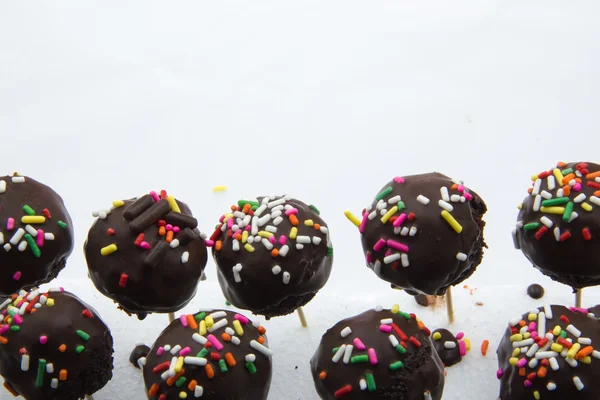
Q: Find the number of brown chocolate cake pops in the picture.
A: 9